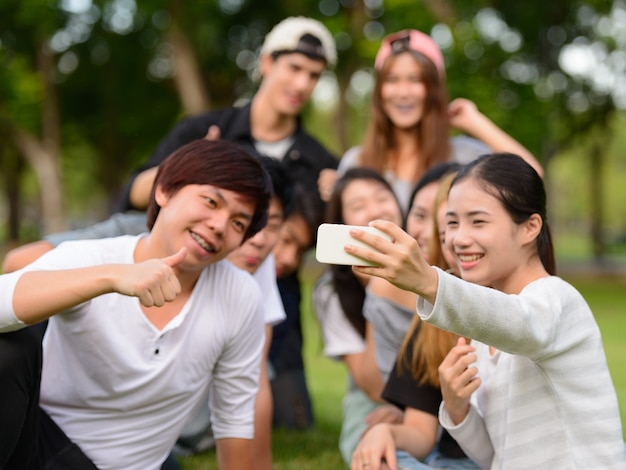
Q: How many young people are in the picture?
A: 9